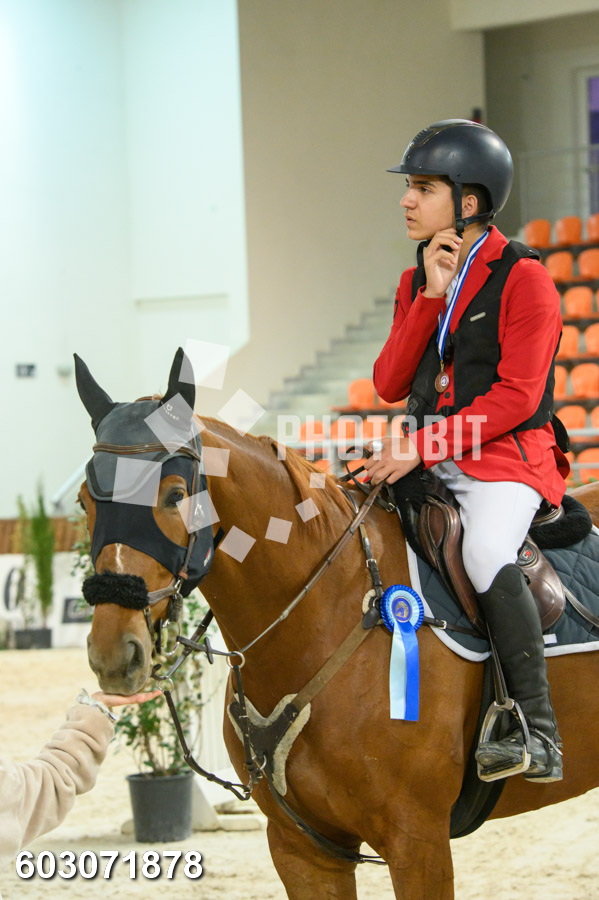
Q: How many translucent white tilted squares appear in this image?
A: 10